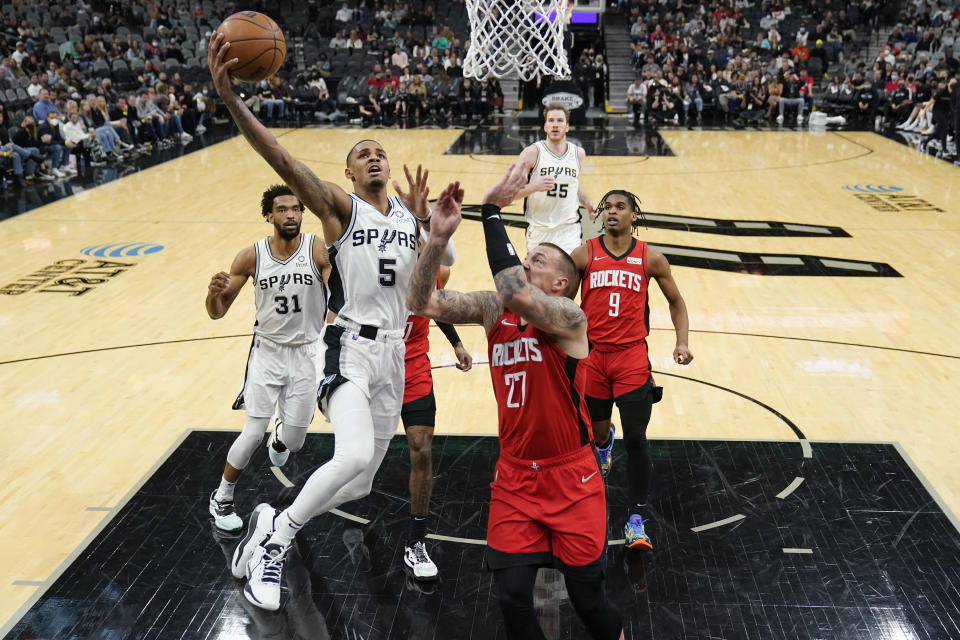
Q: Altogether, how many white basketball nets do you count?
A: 1